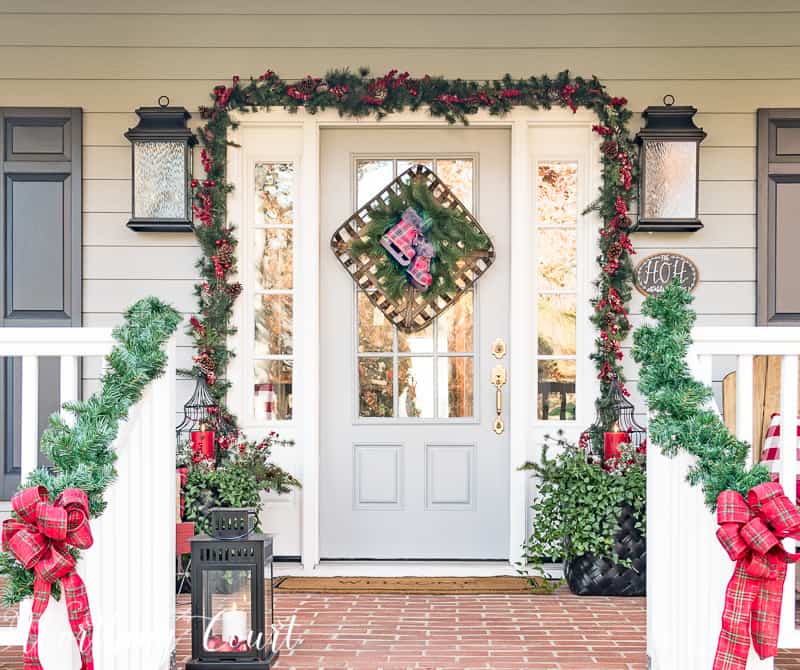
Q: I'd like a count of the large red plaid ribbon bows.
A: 2